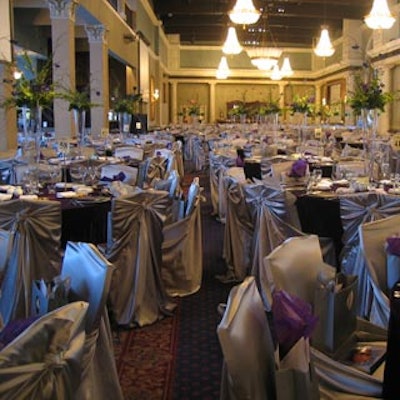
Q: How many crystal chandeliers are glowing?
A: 8